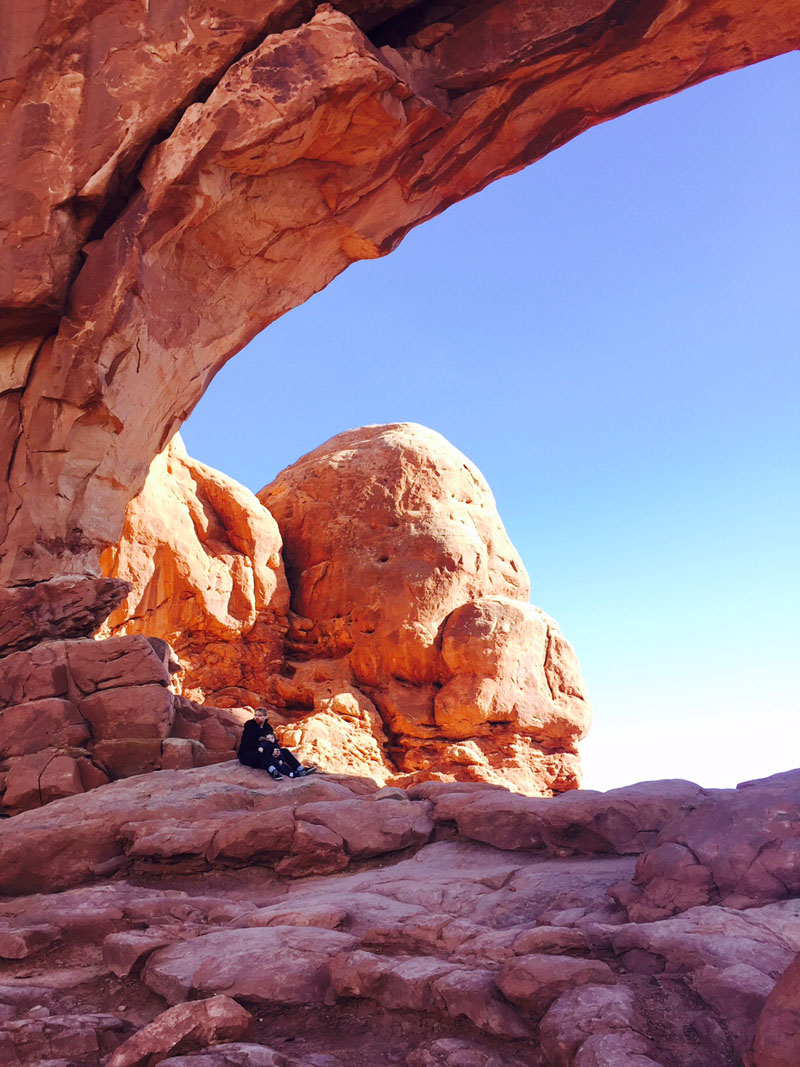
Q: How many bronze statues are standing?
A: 0